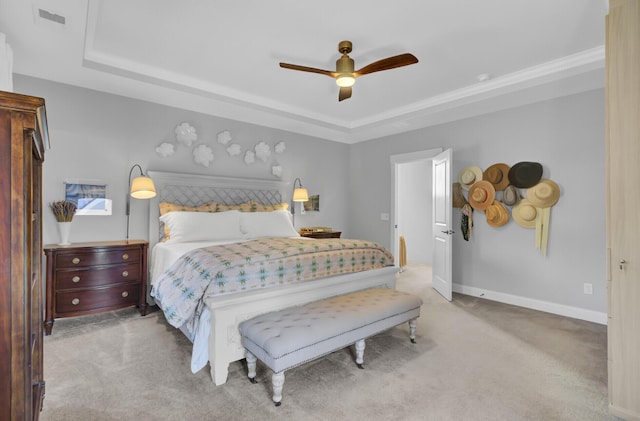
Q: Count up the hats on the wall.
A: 9